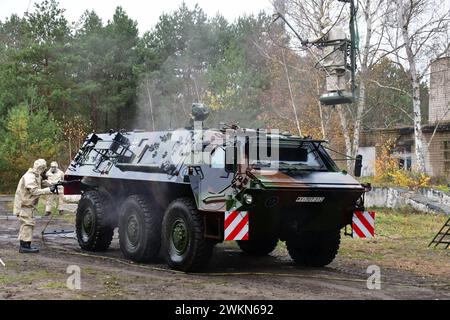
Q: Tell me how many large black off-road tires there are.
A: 5